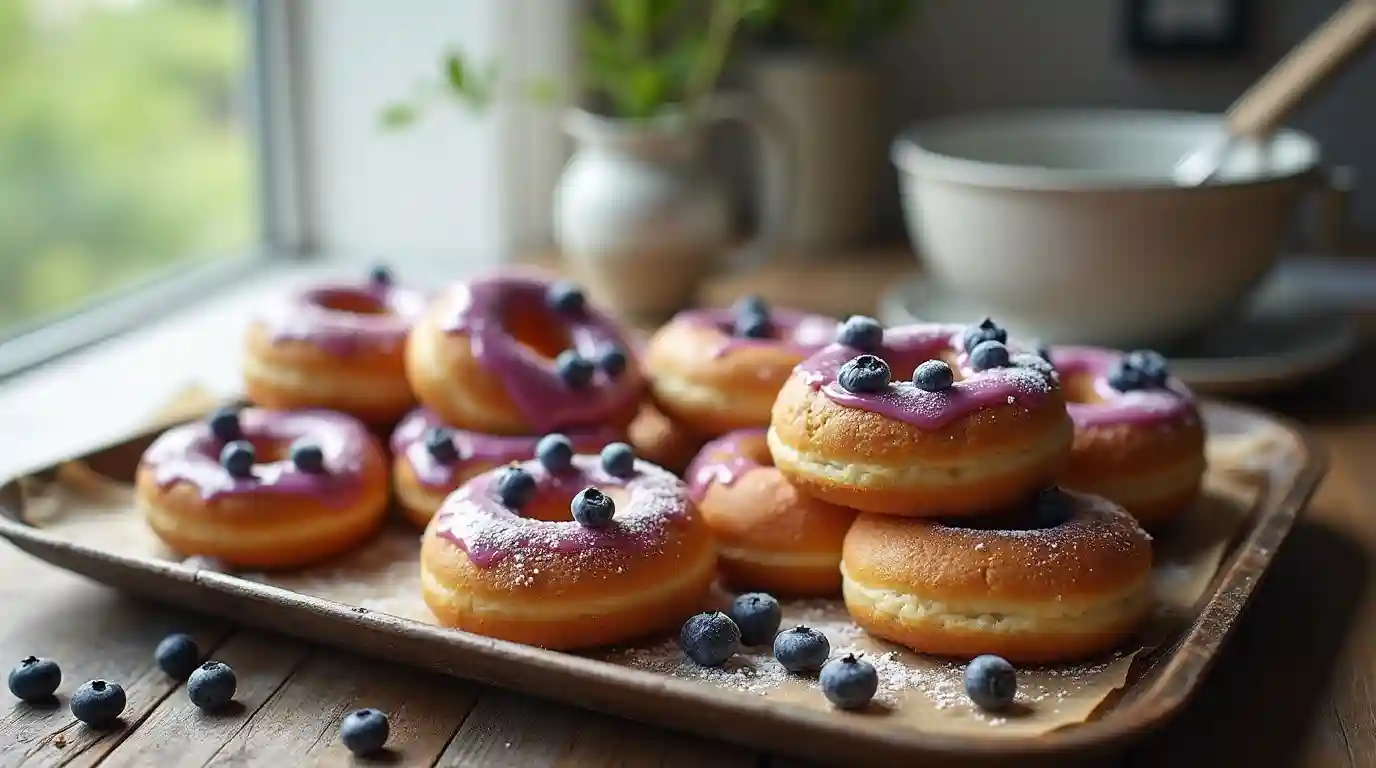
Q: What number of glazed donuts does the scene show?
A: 9